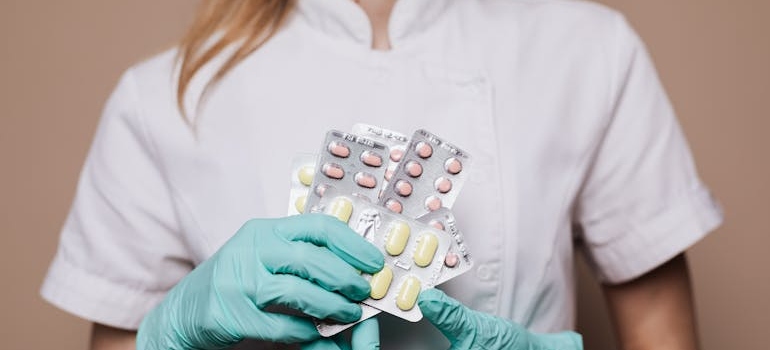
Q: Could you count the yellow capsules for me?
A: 7